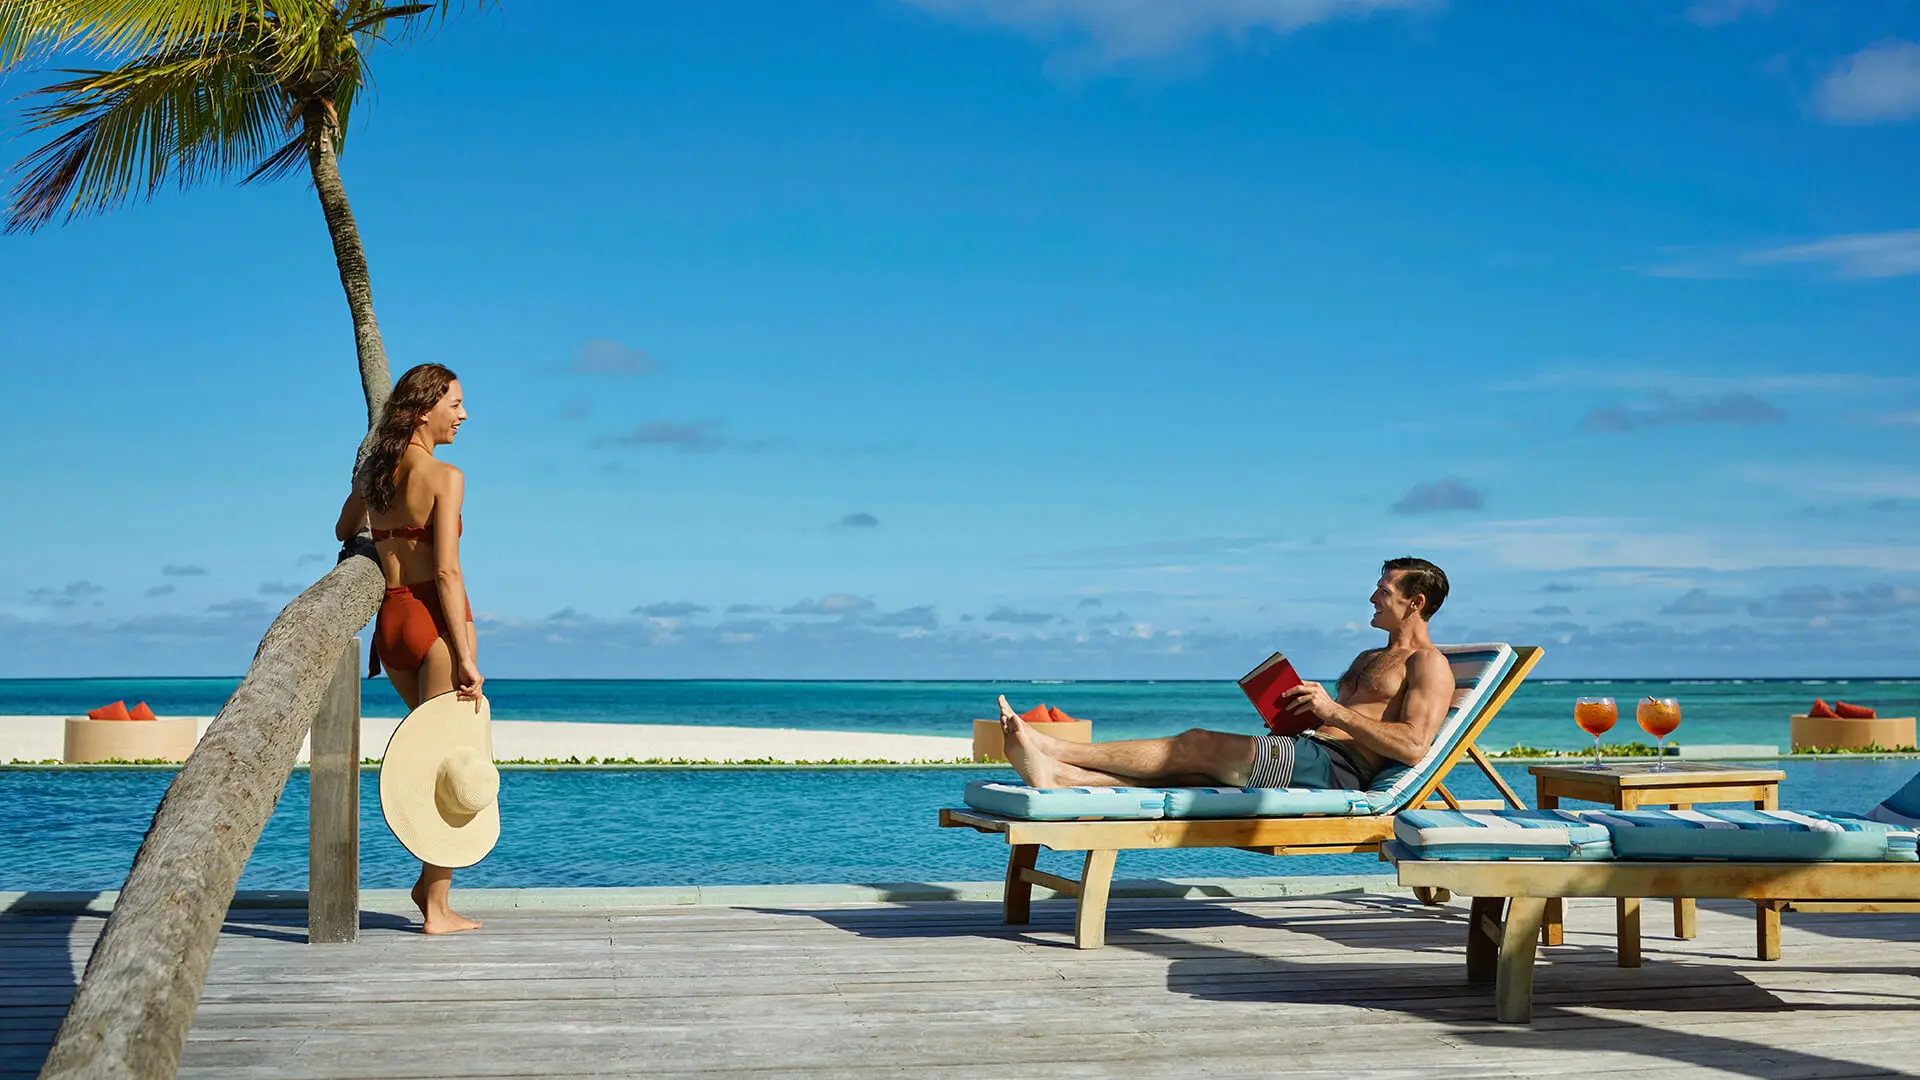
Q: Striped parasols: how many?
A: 0